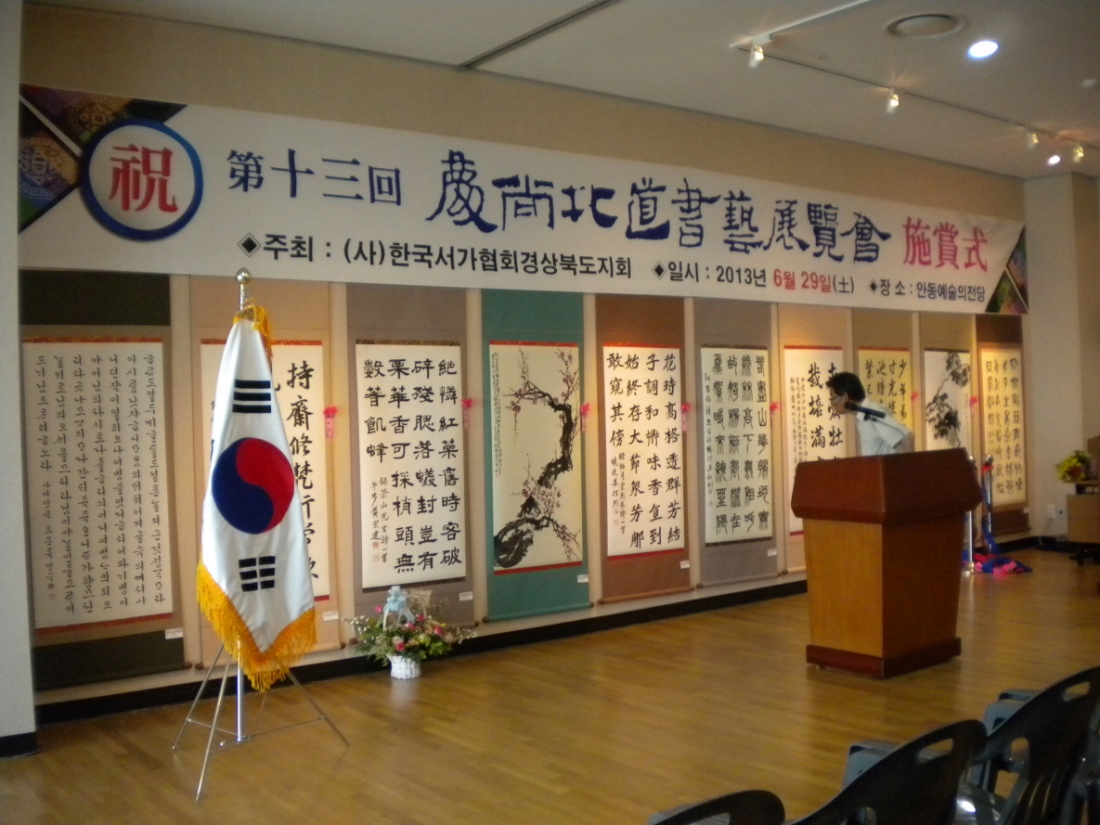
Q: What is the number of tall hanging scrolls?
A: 10